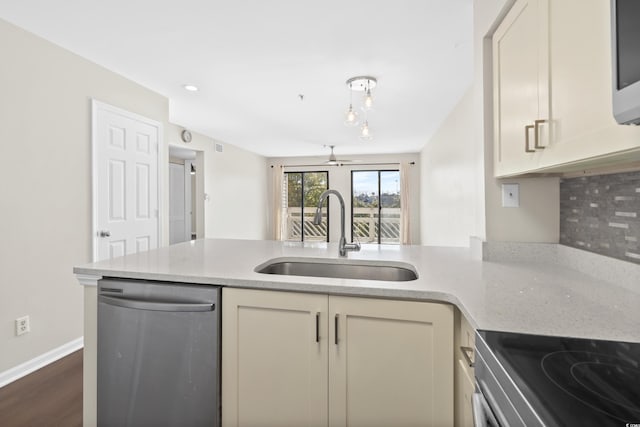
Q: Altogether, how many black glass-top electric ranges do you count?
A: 1